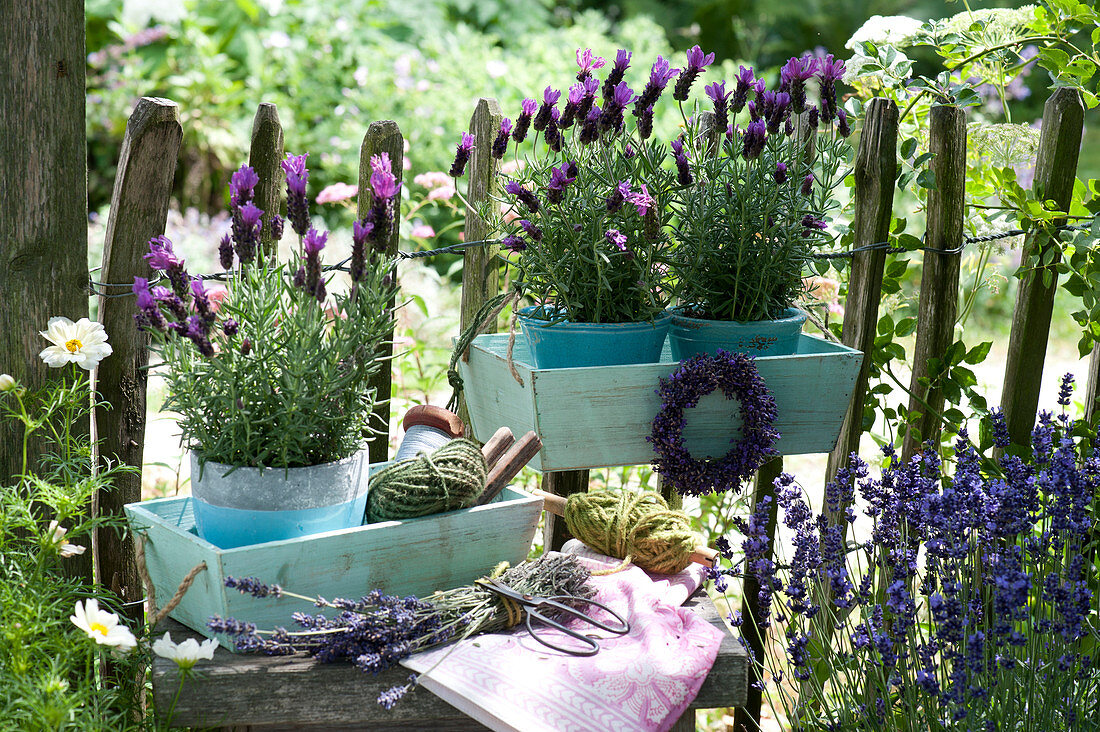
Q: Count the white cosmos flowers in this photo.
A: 4